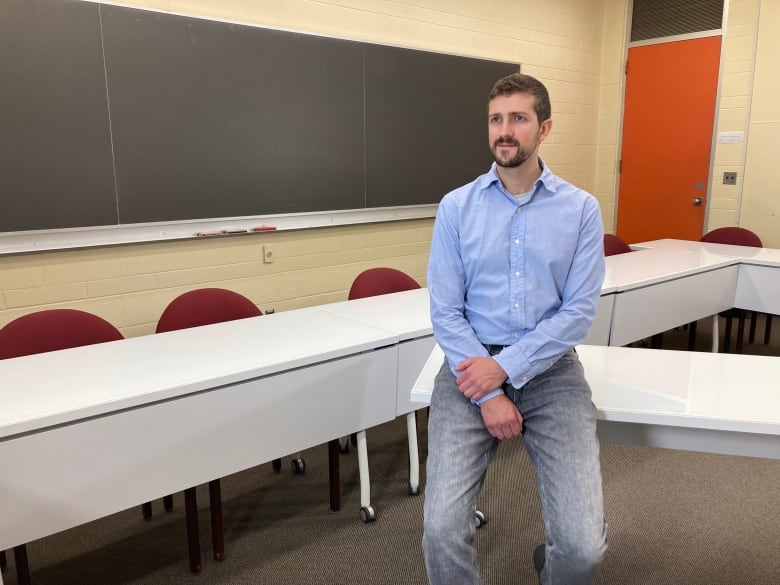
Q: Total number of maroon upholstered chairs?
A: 5